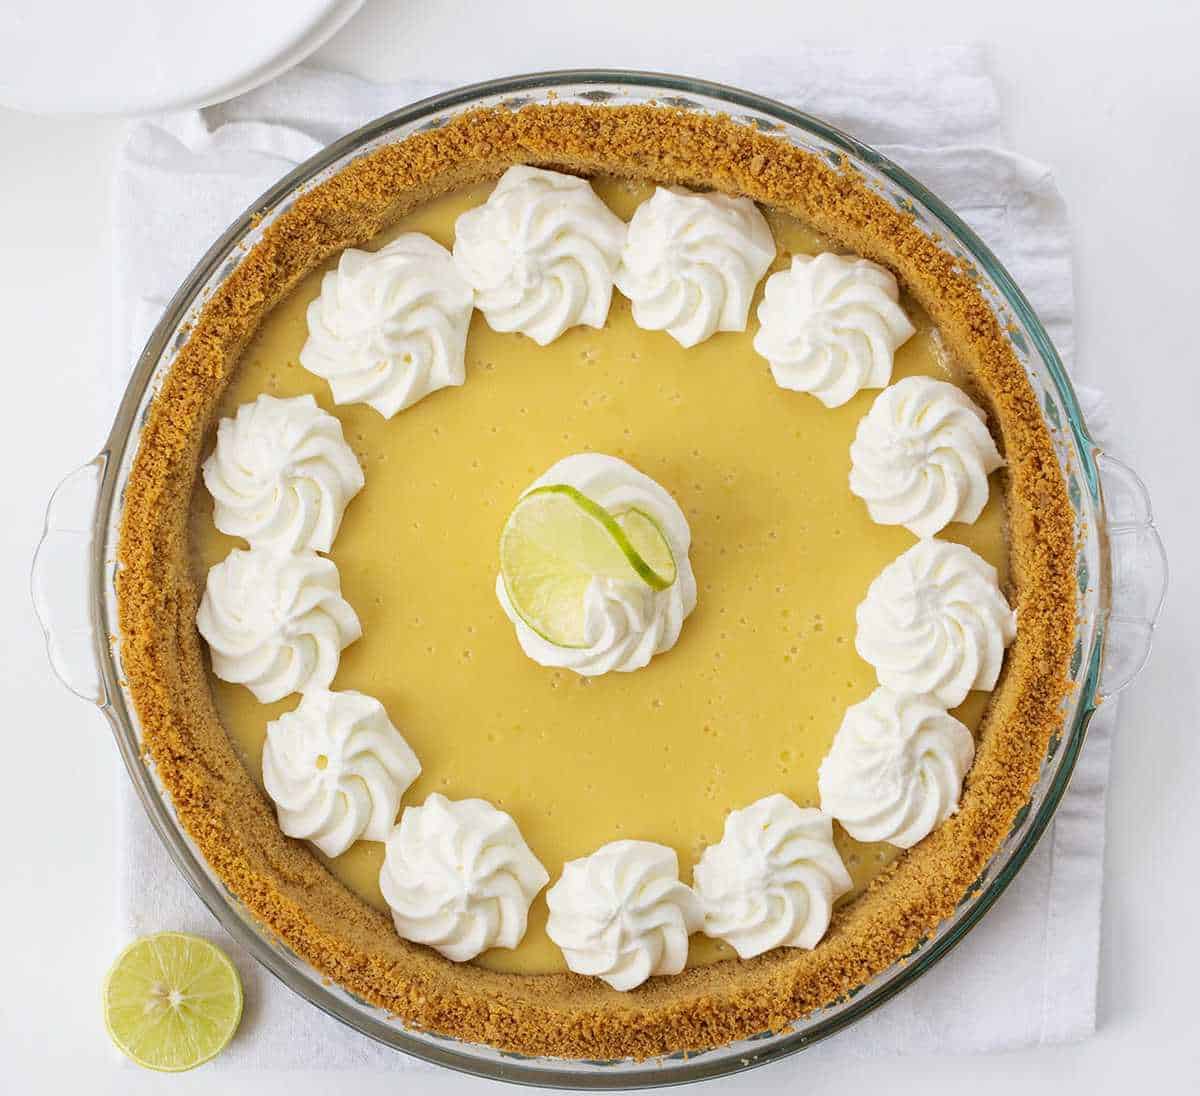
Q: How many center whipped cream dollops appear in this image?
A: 1